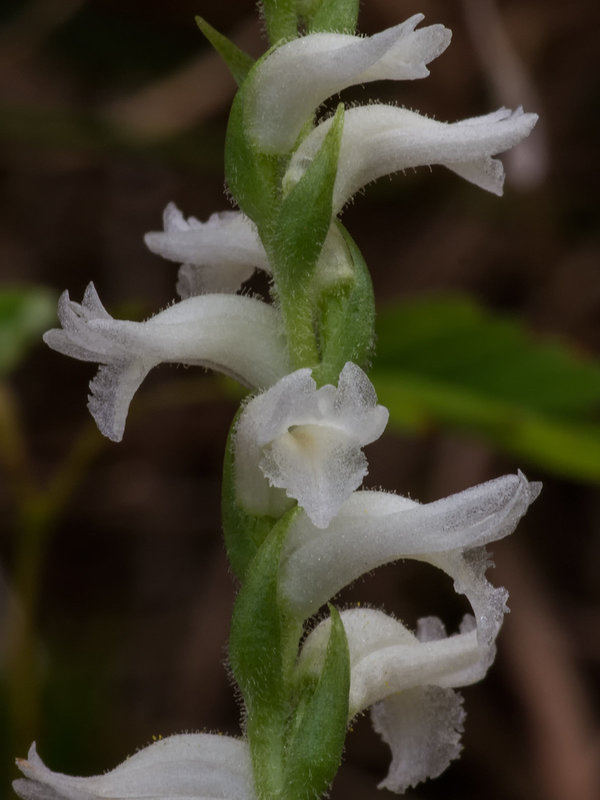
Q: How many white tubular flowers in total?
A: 8